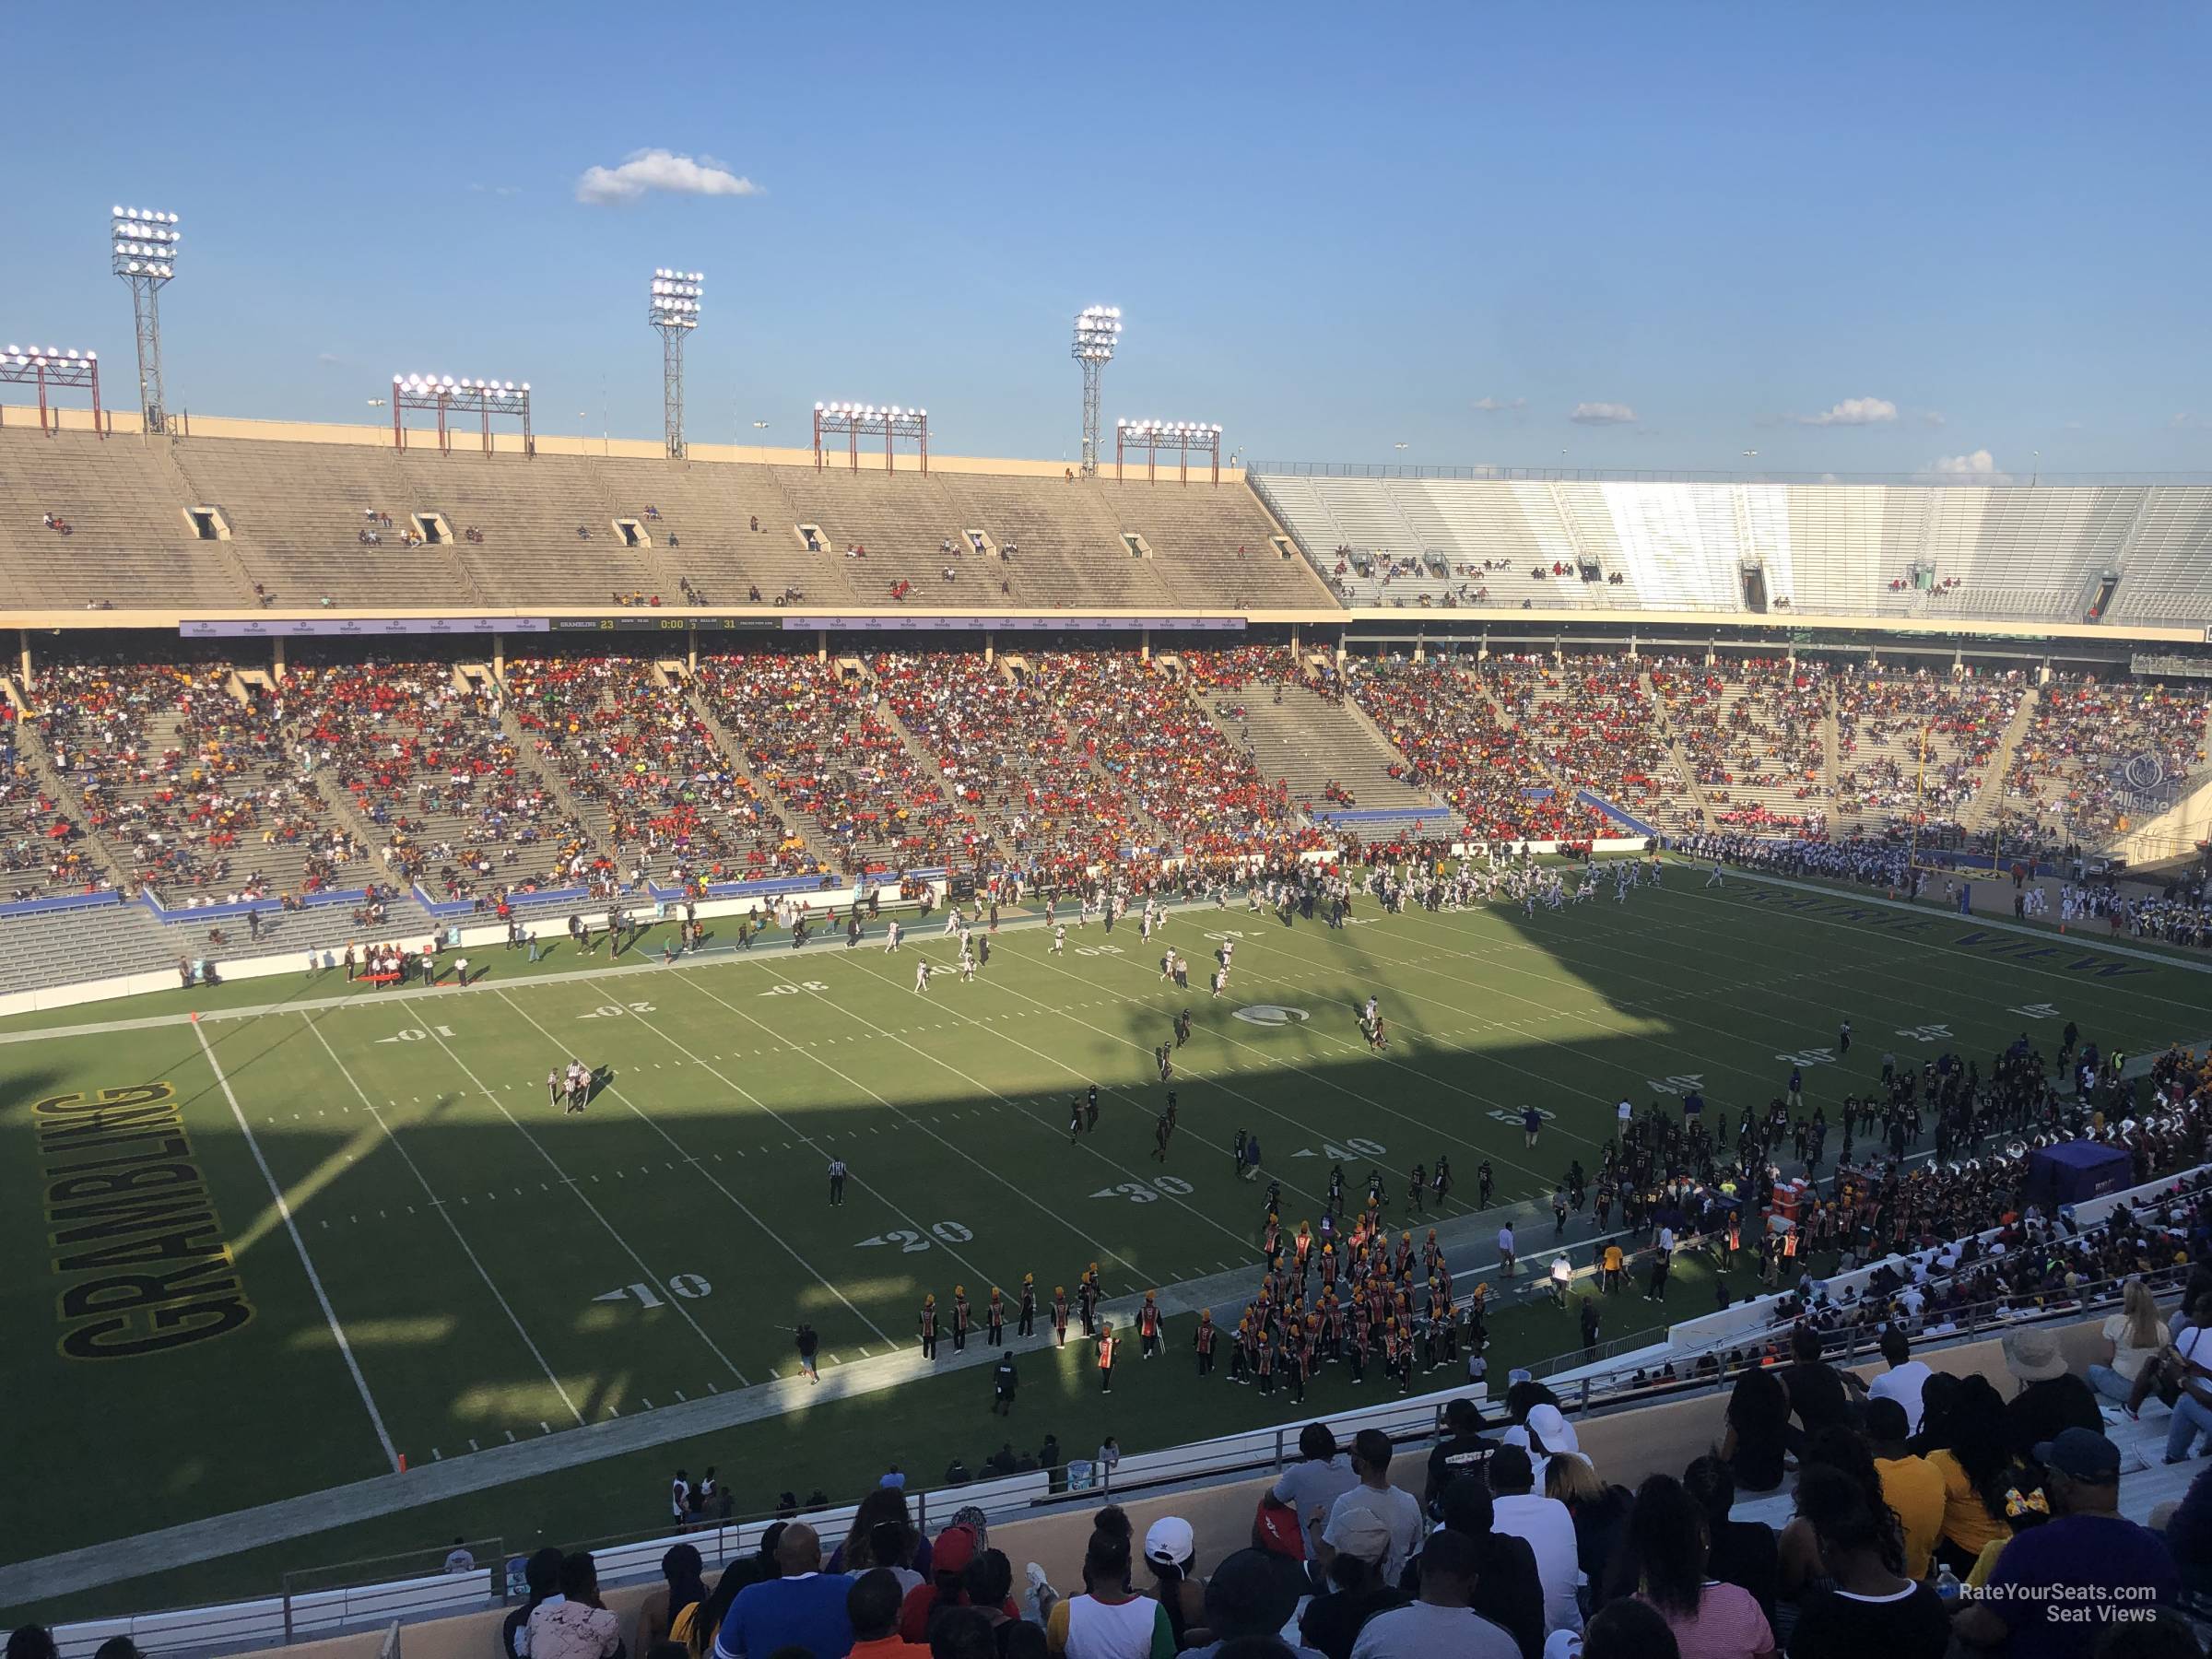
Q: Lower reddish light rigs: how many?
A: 4